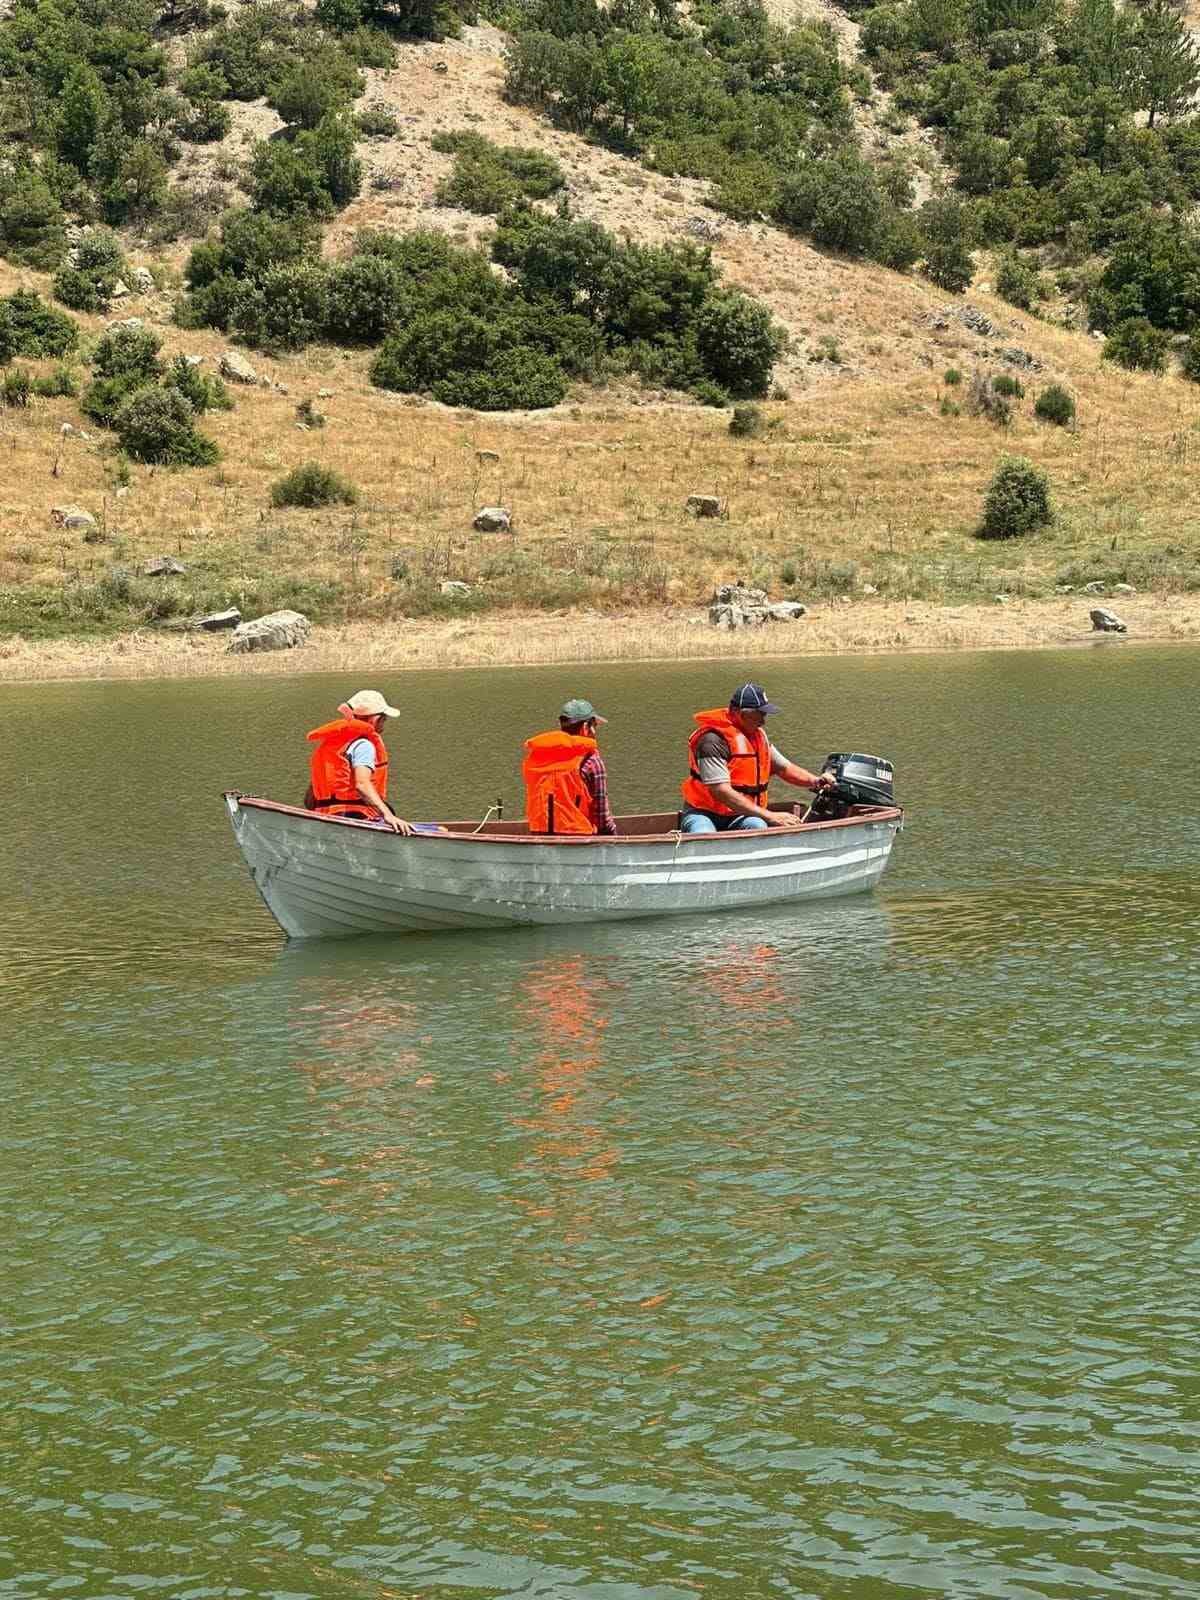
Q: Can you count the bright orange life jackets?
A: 3